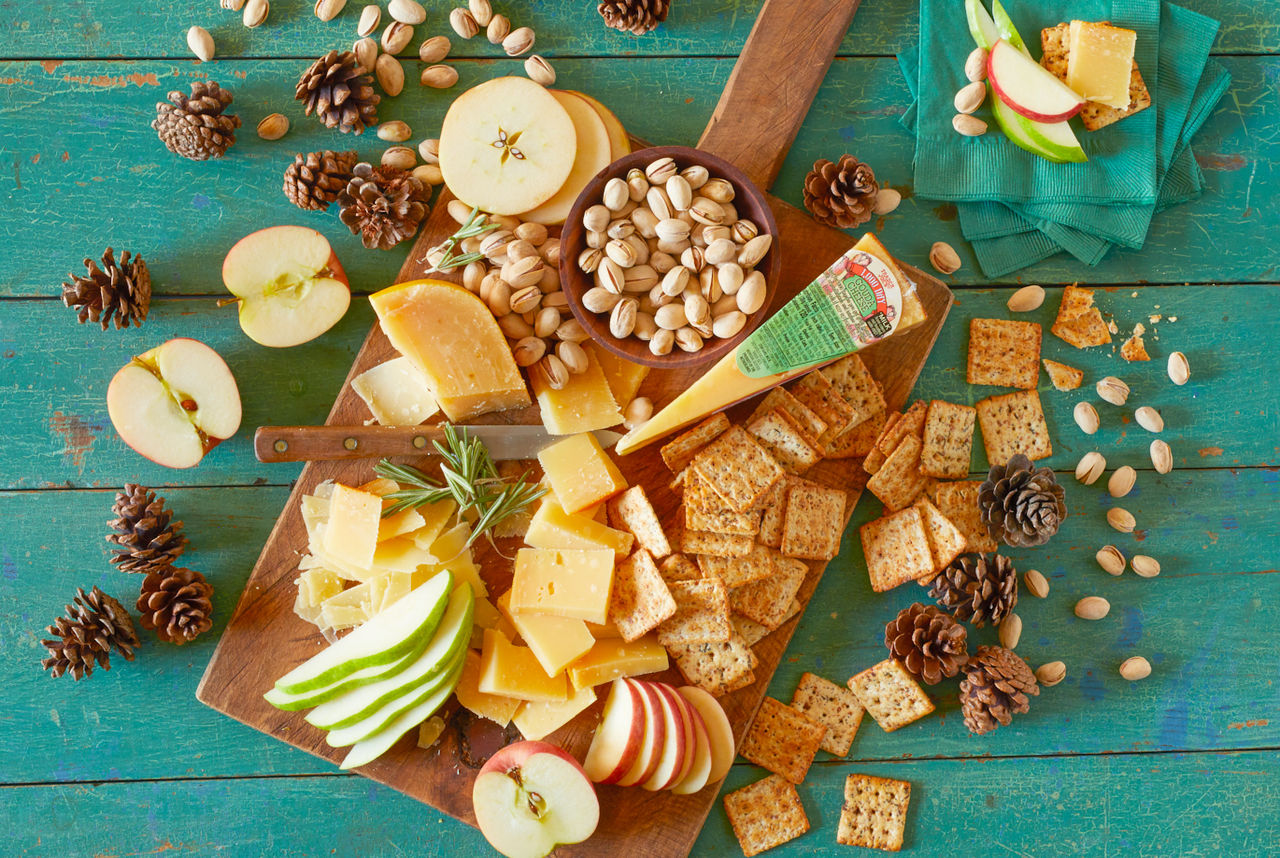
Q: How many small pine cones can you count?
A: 14